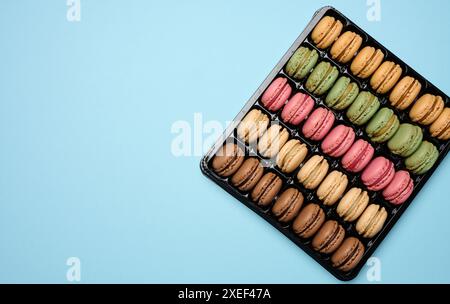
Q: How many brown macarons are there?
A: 7